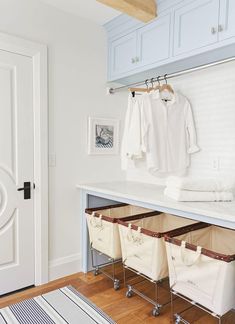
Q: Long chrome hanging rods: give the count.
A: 1